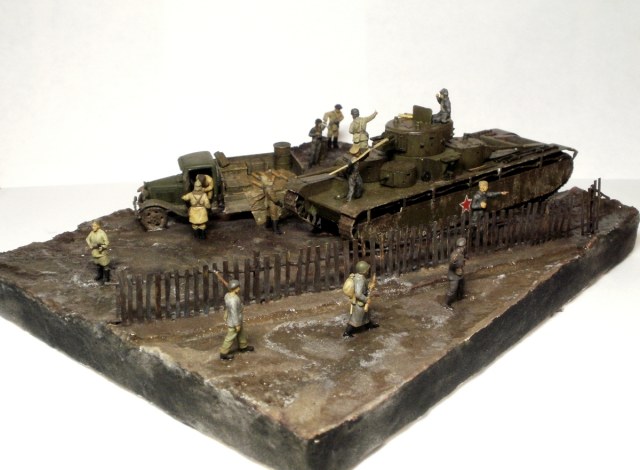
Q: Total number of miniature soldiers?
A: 13